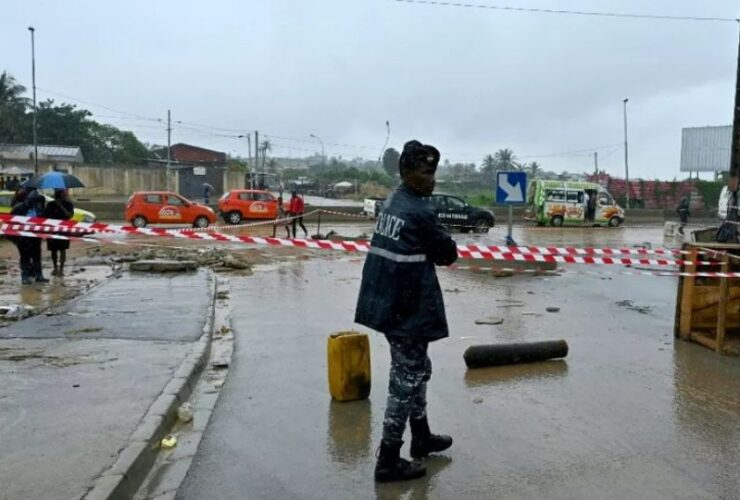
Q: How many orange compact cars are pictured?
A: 2